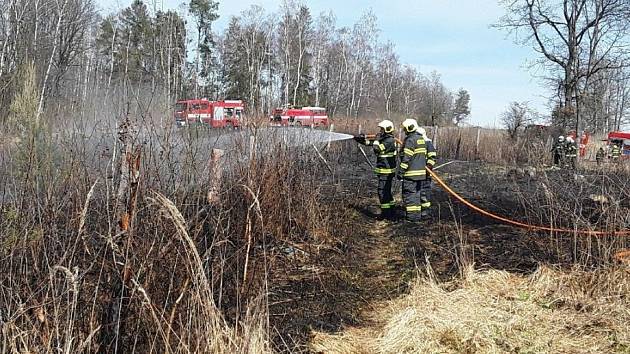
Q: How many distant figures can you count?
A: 4